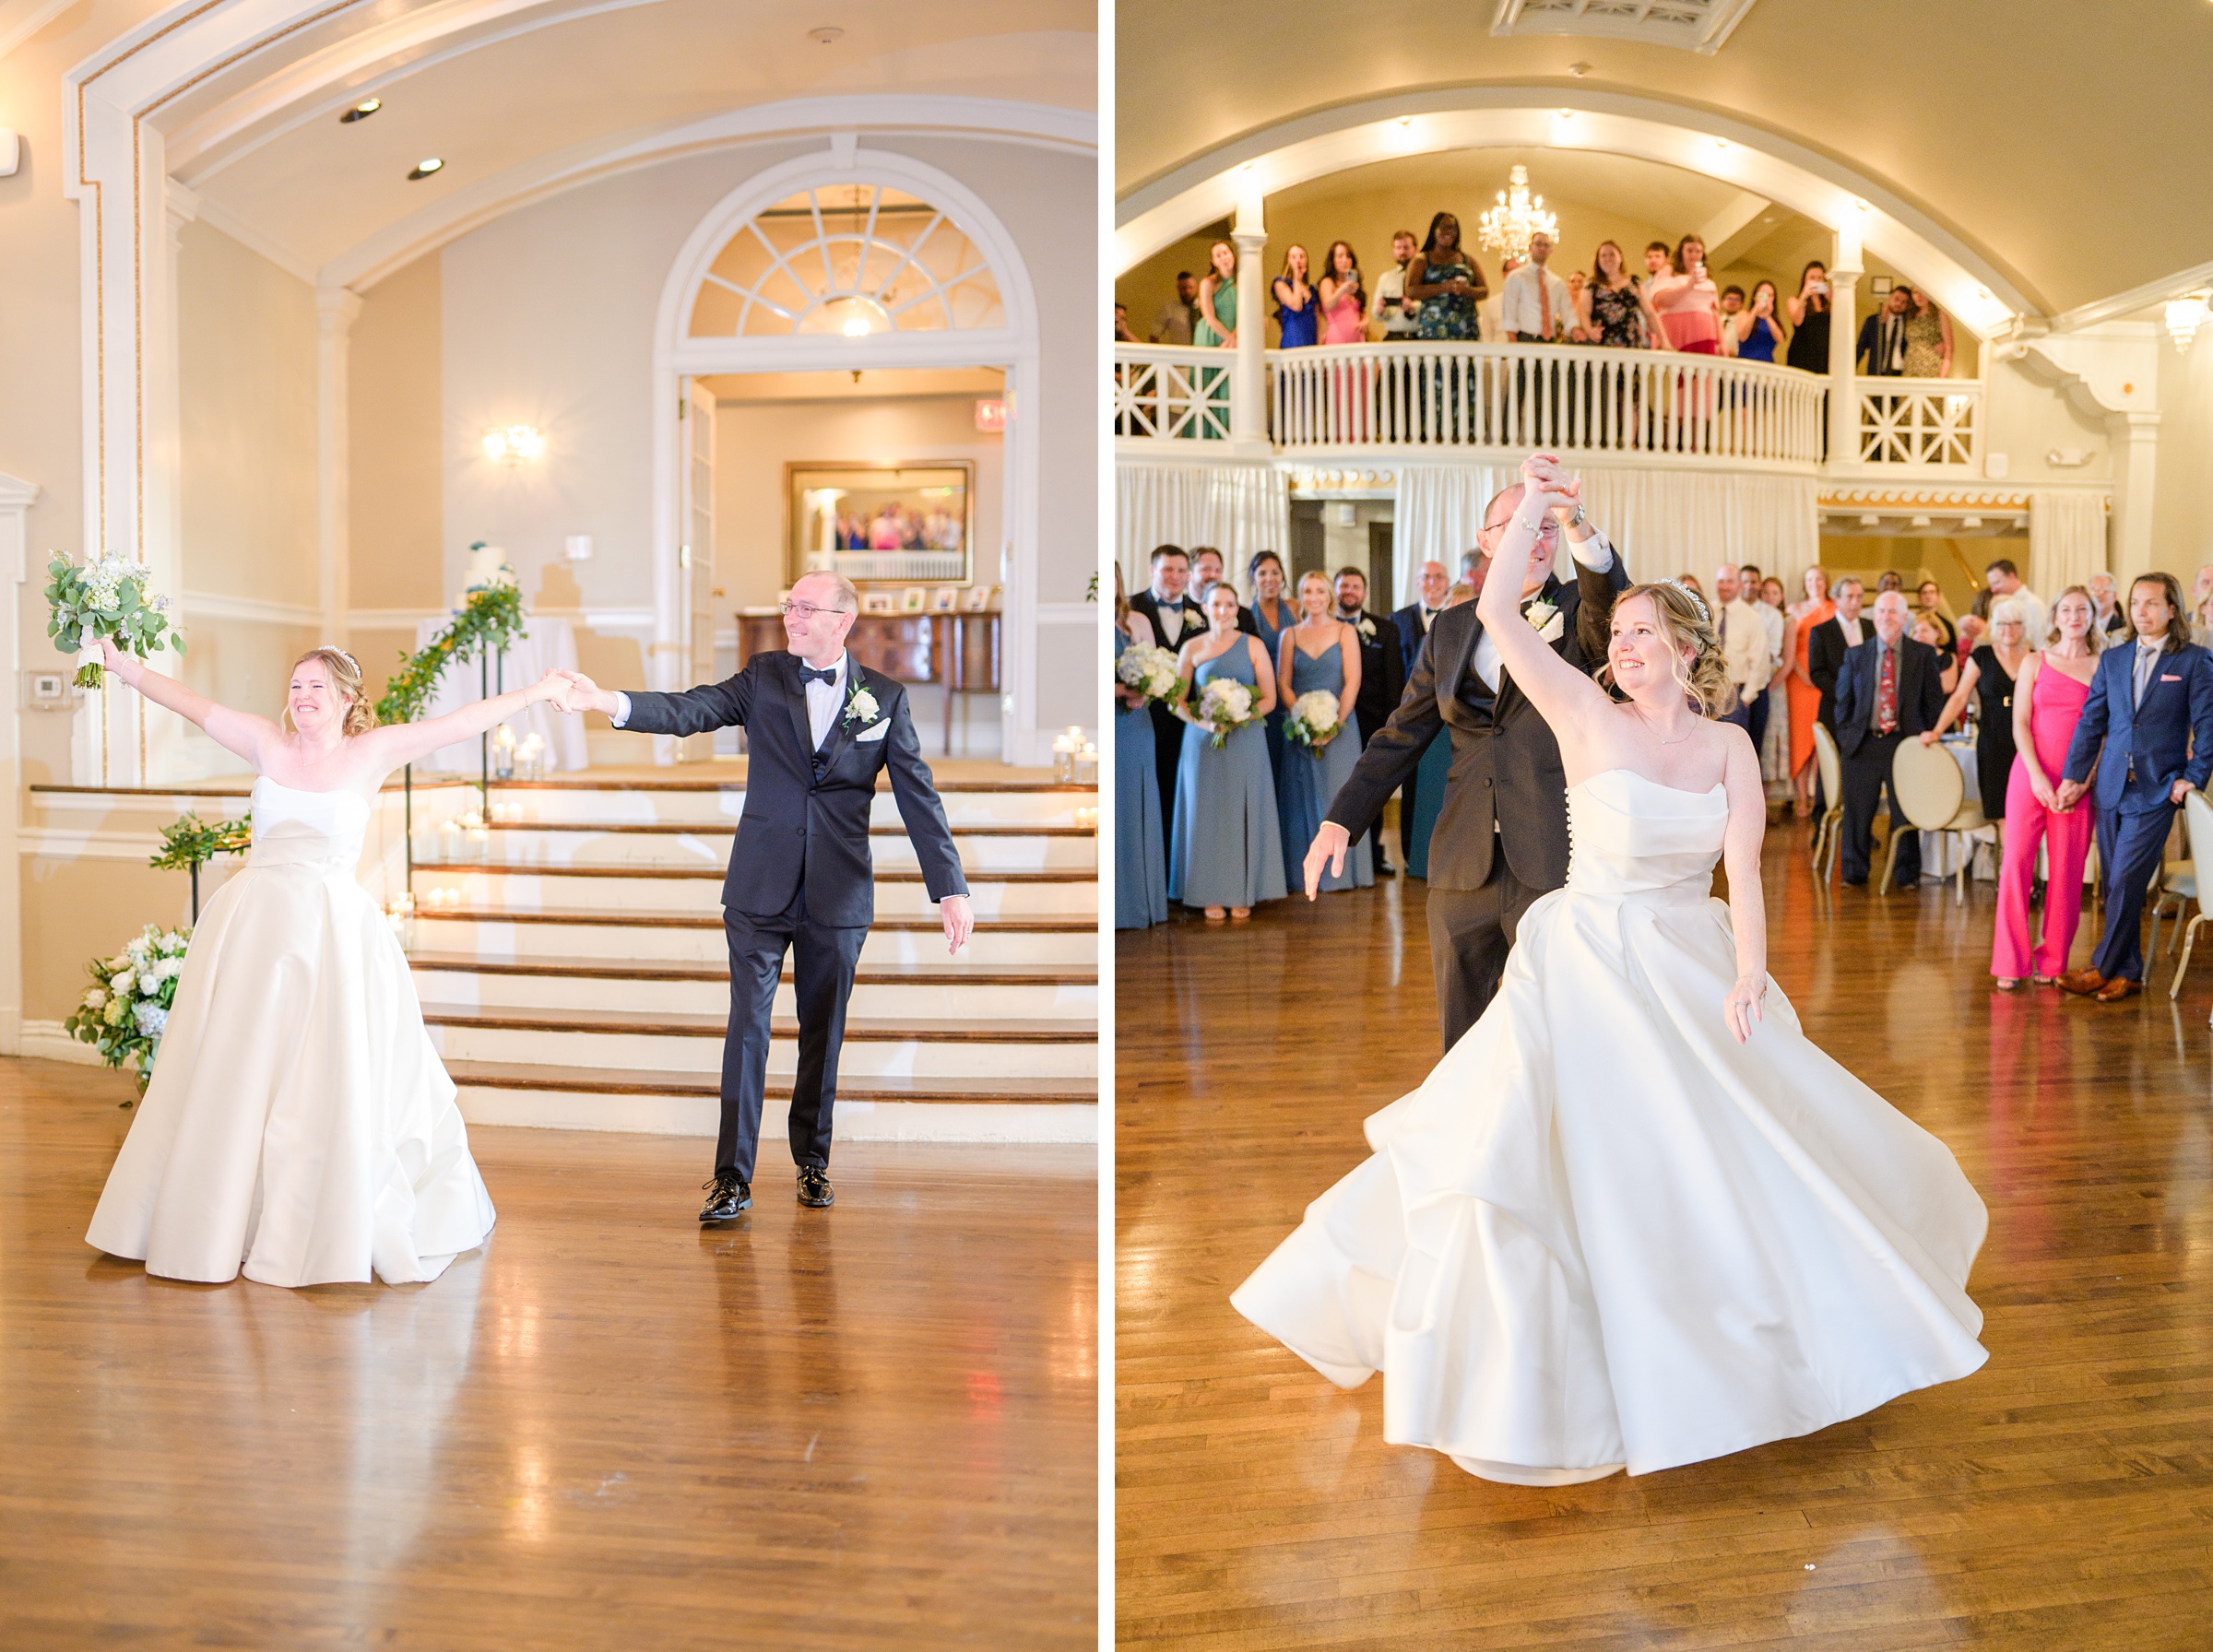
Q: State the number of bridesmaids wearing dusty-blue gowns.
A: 4